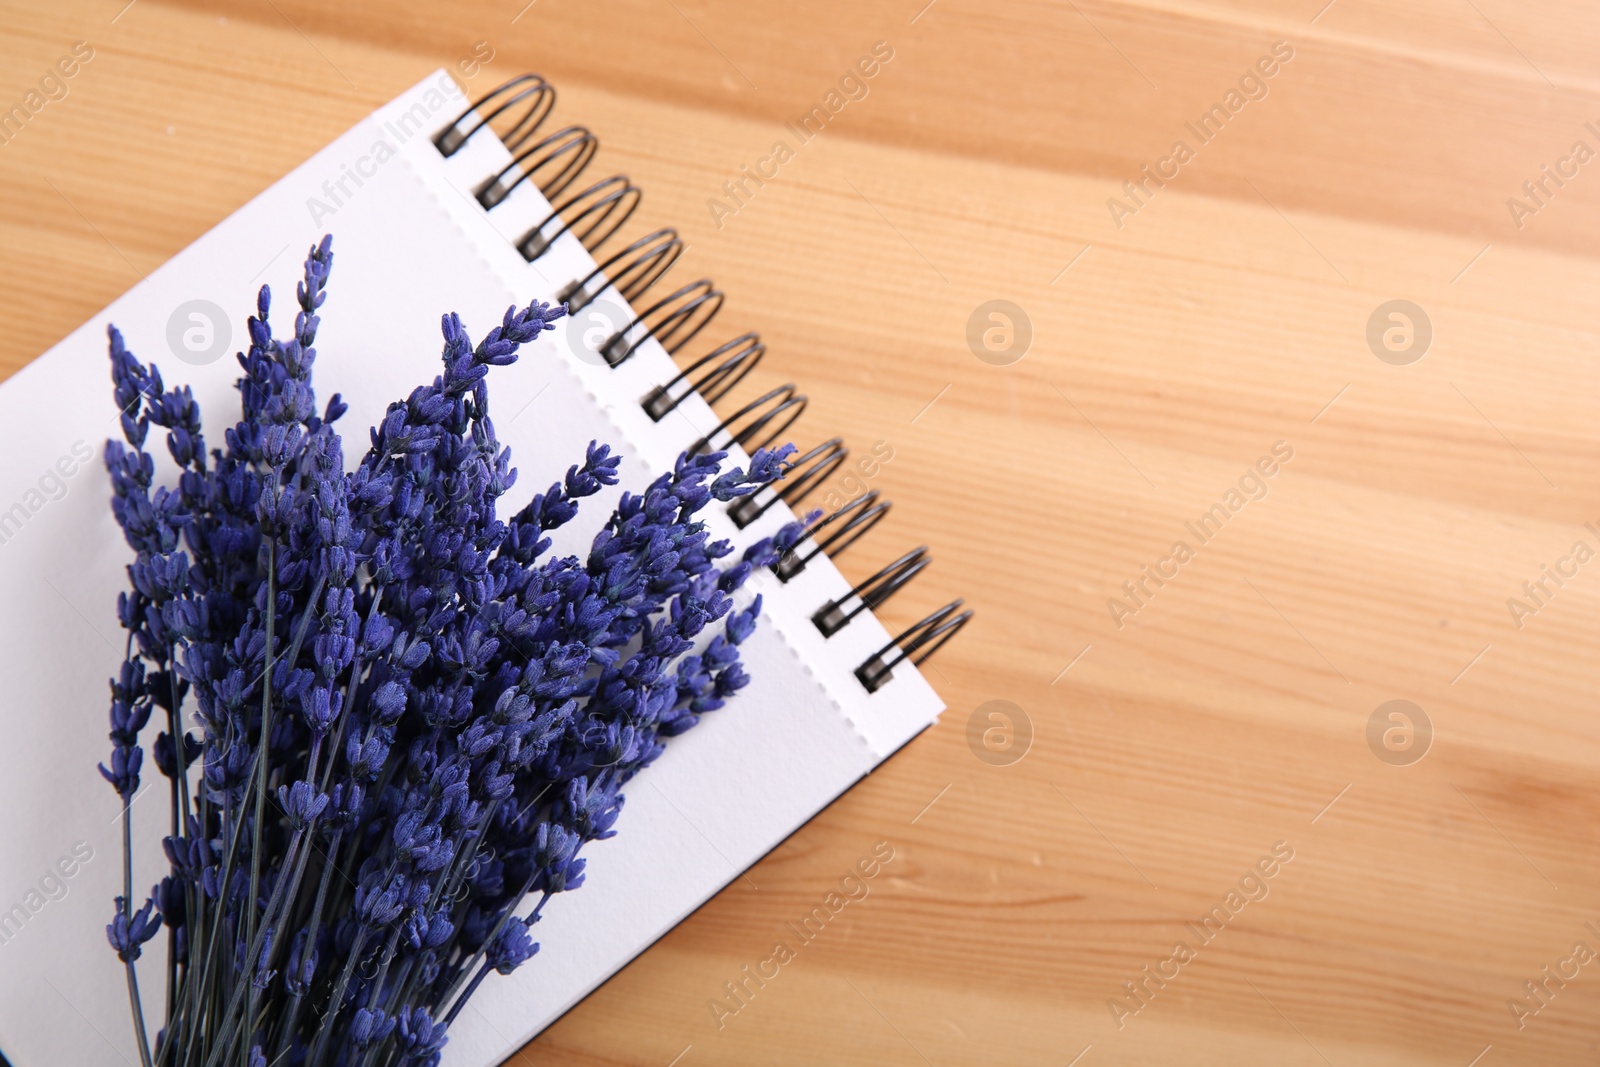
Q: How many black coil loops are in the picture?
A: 11